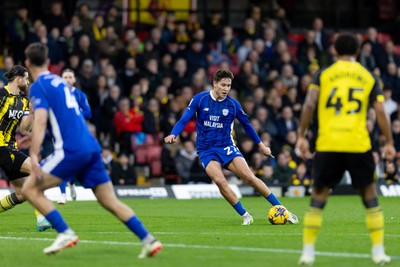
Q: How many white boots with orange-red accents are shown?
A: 2